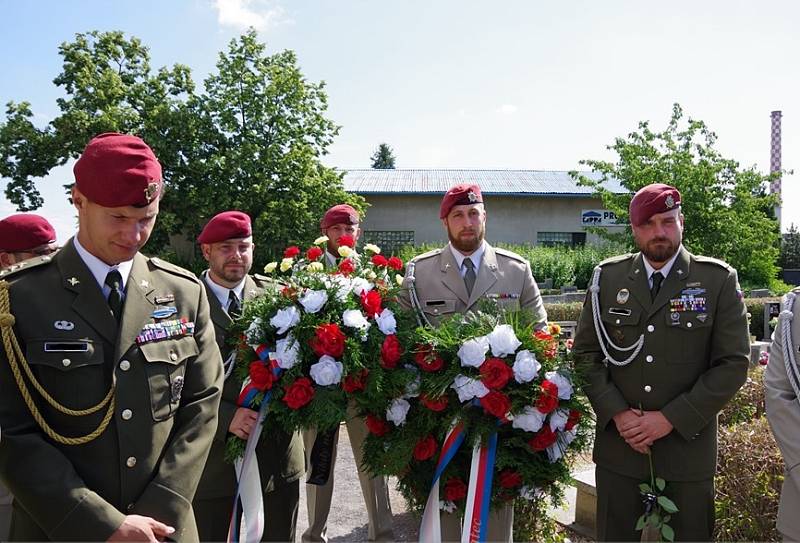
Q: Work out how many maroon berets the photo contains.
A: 6